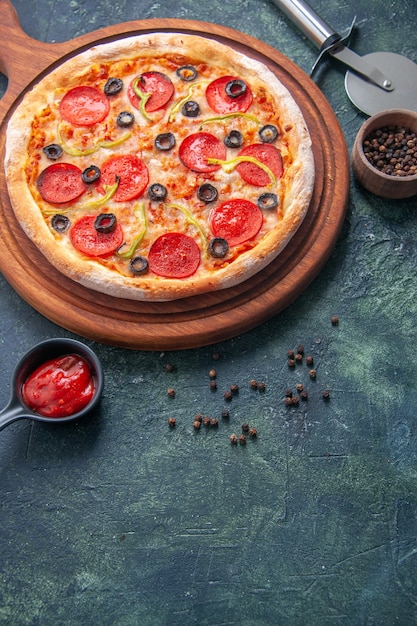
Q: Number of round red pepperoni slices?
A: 10